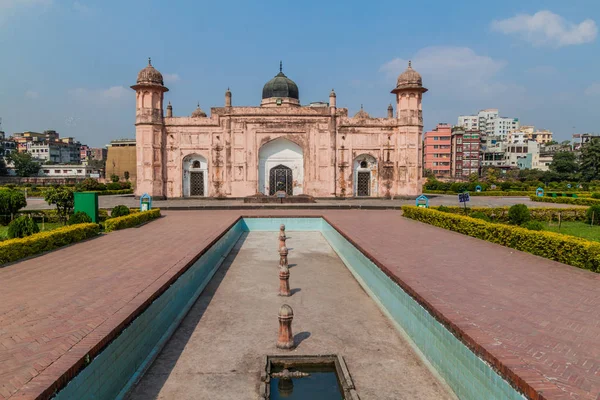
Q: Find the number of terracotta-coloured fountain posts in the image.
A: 5